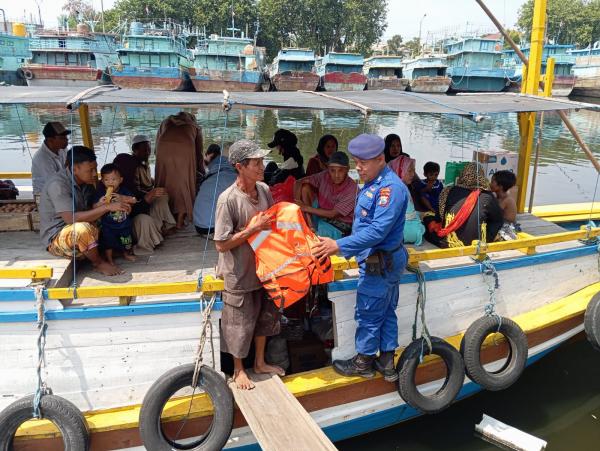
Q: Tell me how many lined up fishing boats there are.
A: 11